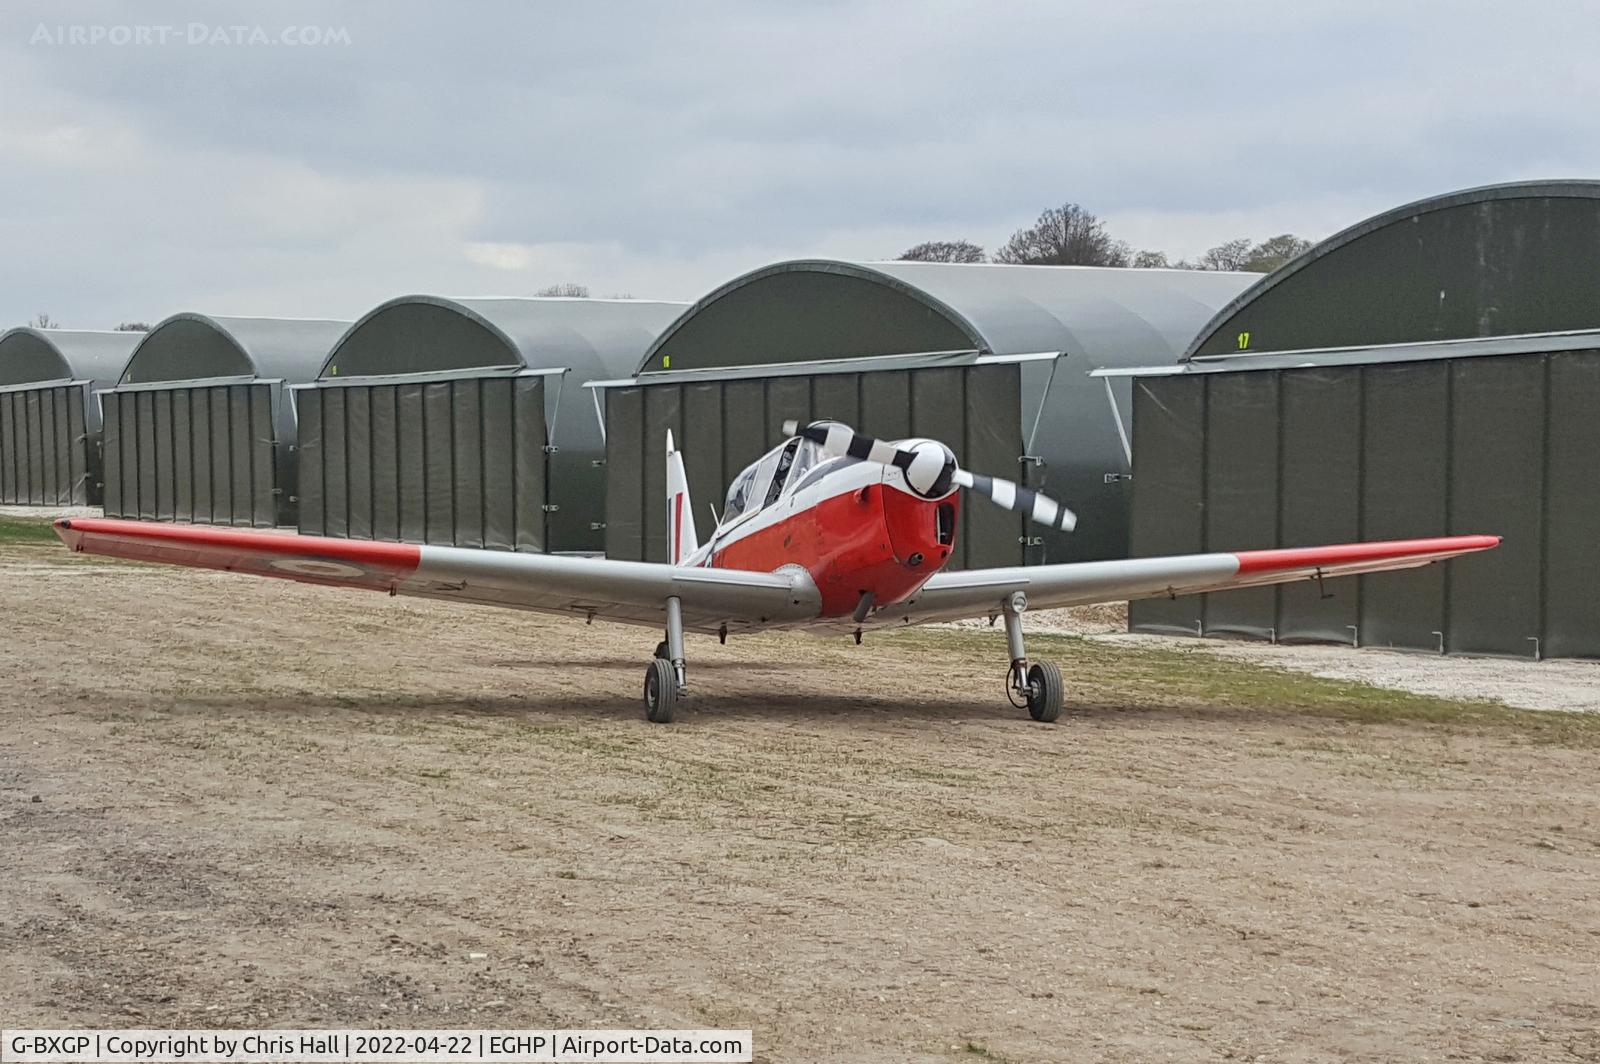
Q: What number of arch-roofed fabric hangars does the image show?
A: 5